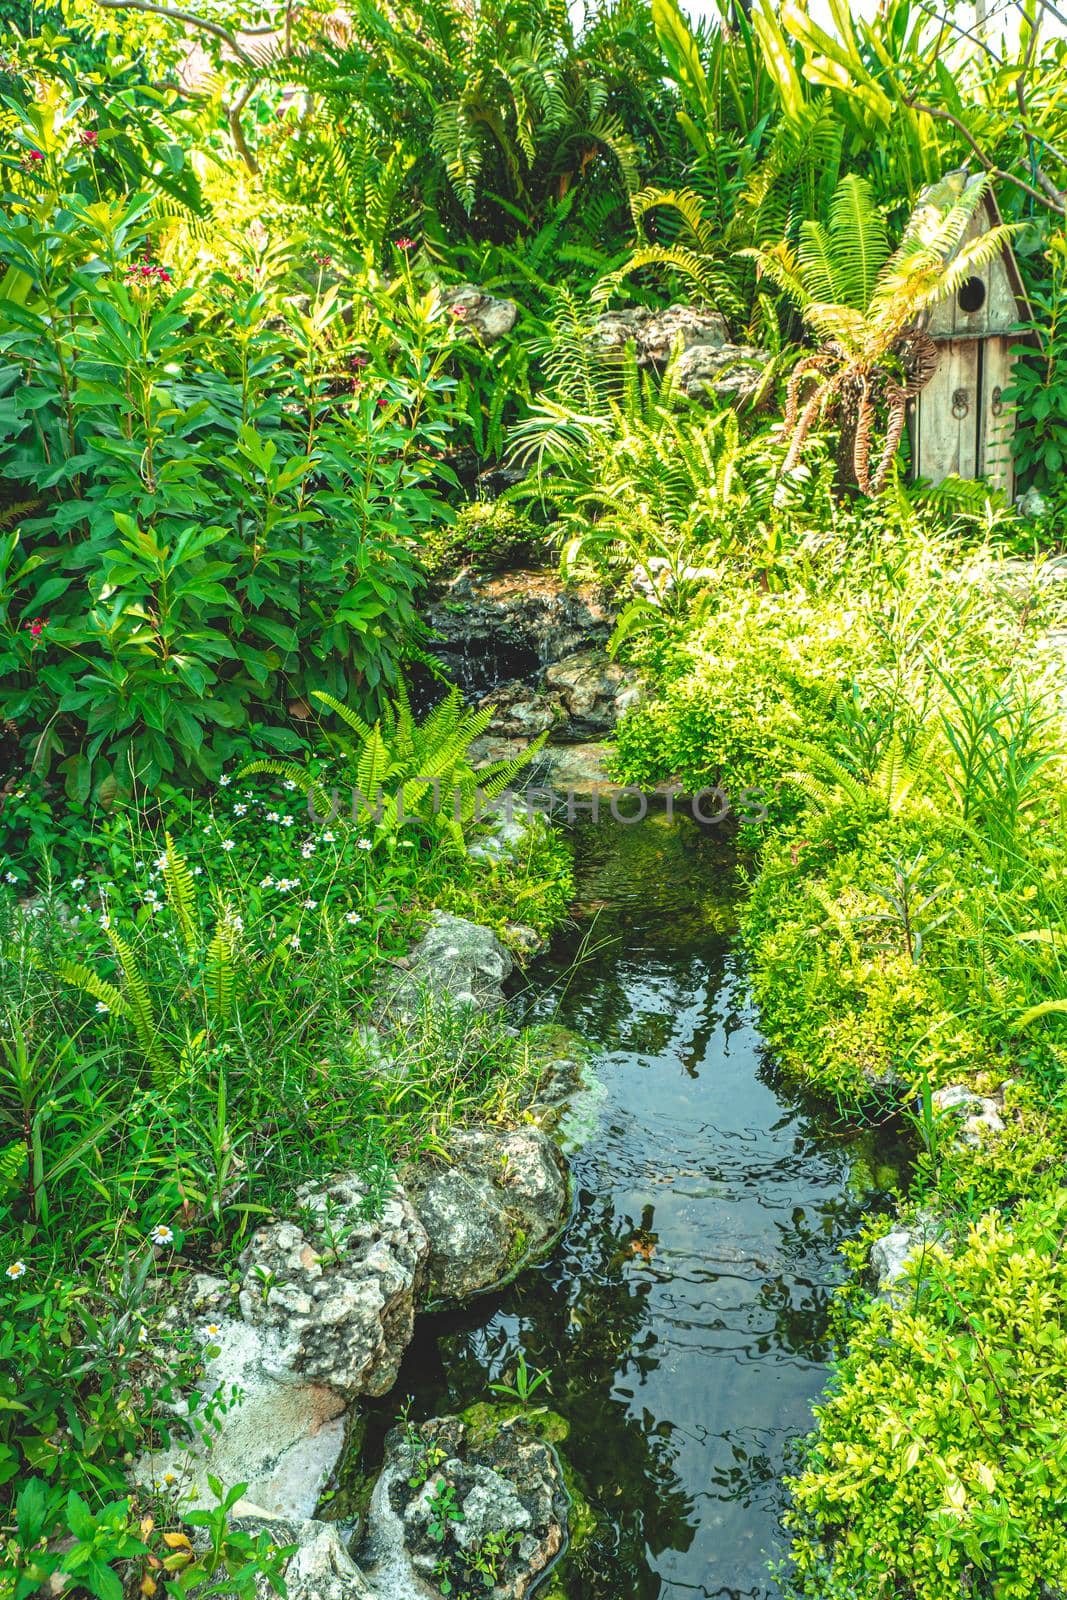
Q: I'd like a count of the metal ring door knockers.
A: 2